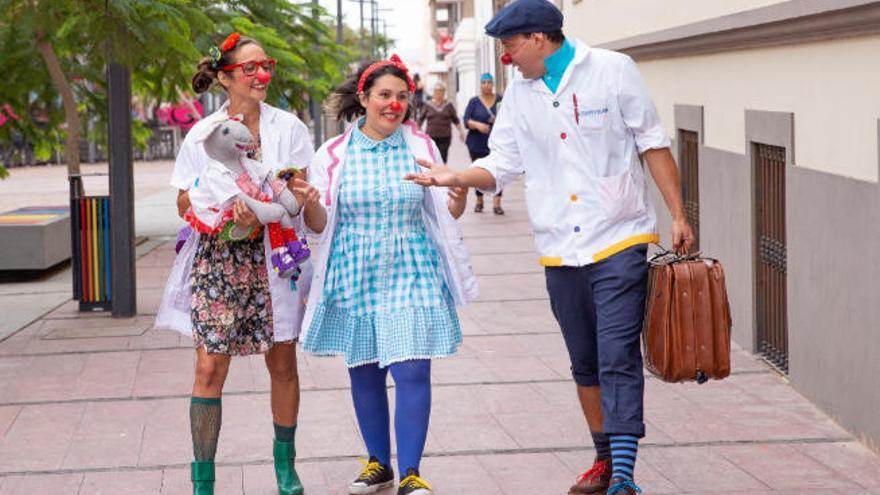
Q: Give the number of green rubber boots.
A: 2